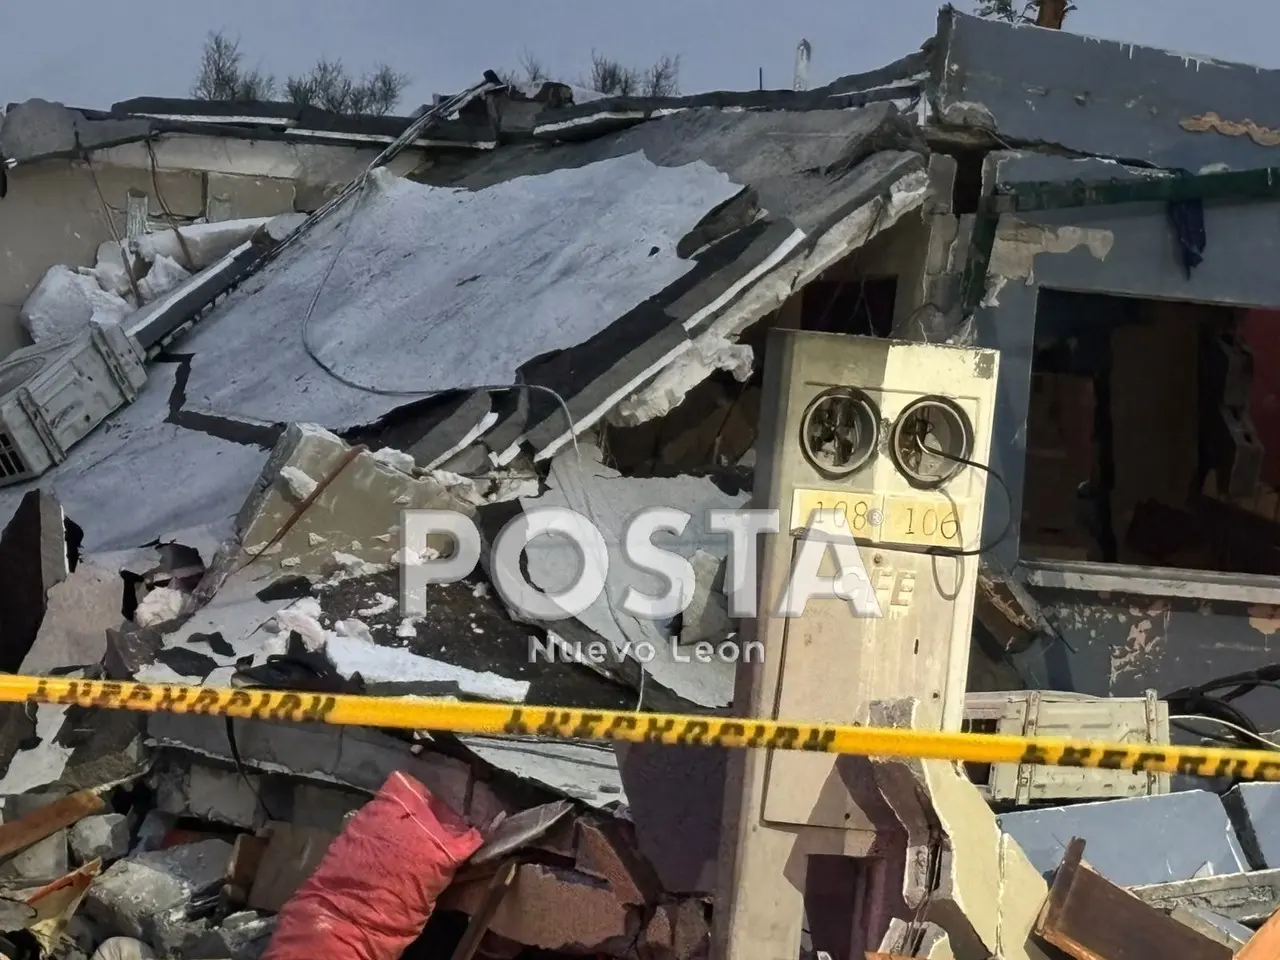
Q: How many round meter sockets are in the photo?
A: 2